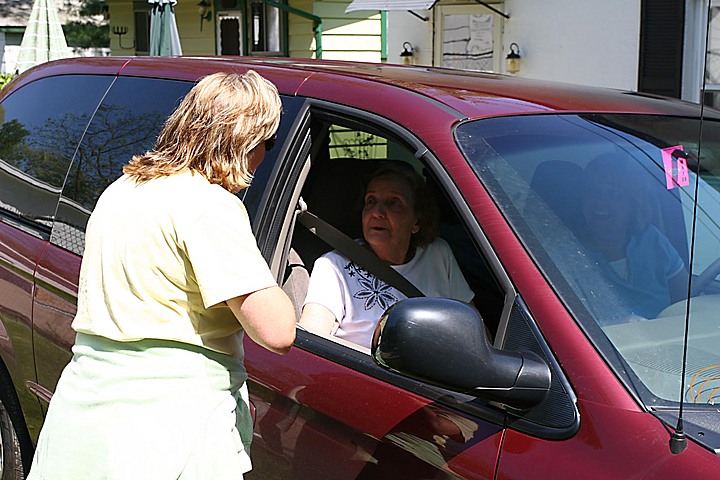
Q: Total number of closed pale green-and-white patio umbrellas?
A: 2